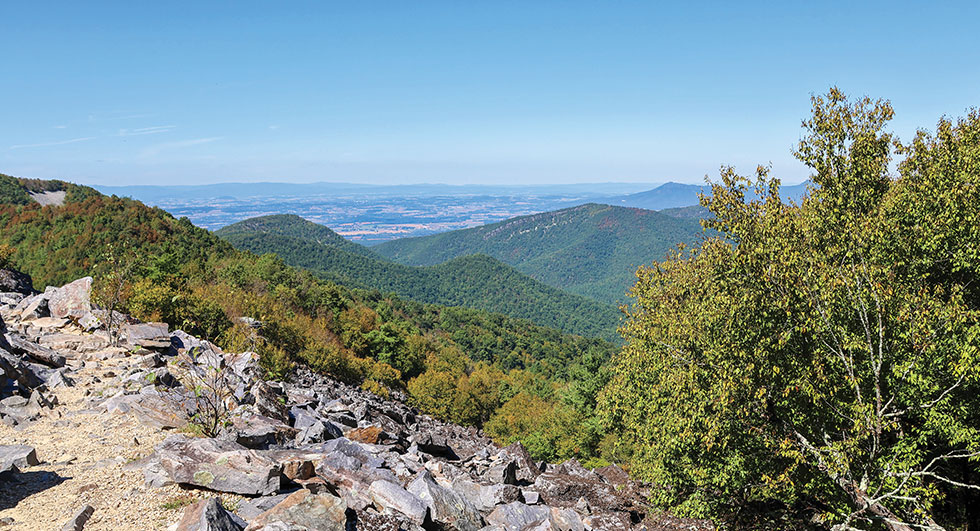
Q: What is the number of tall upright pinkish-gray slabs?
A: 1